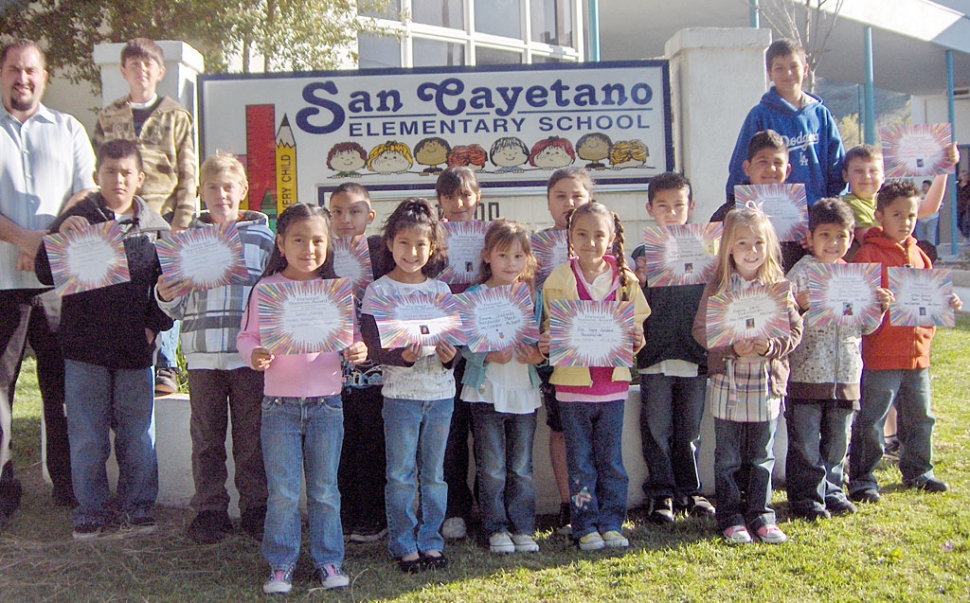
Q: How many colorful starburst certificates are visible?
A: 15